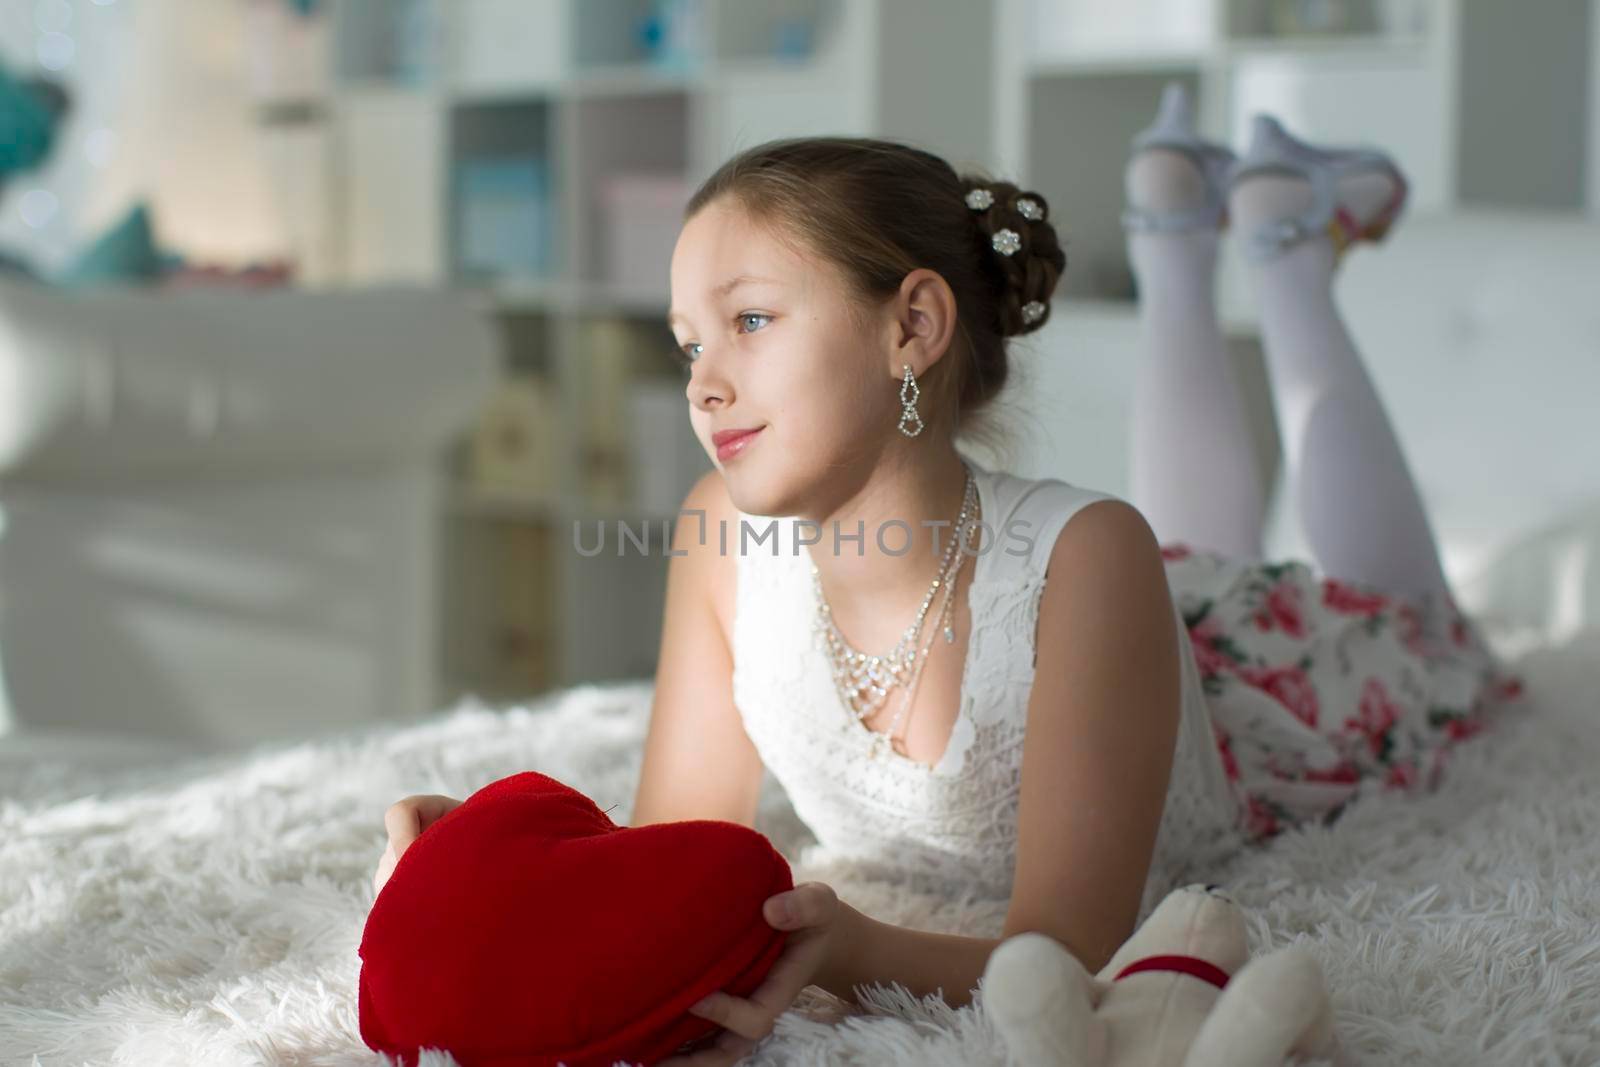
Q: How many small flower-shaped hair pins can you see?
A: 4